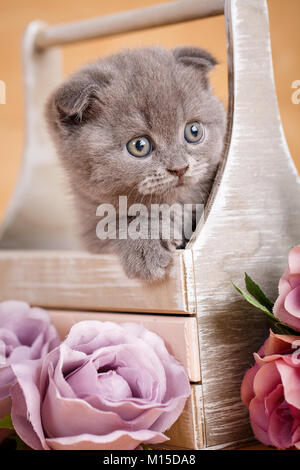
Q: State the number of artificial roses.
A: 4